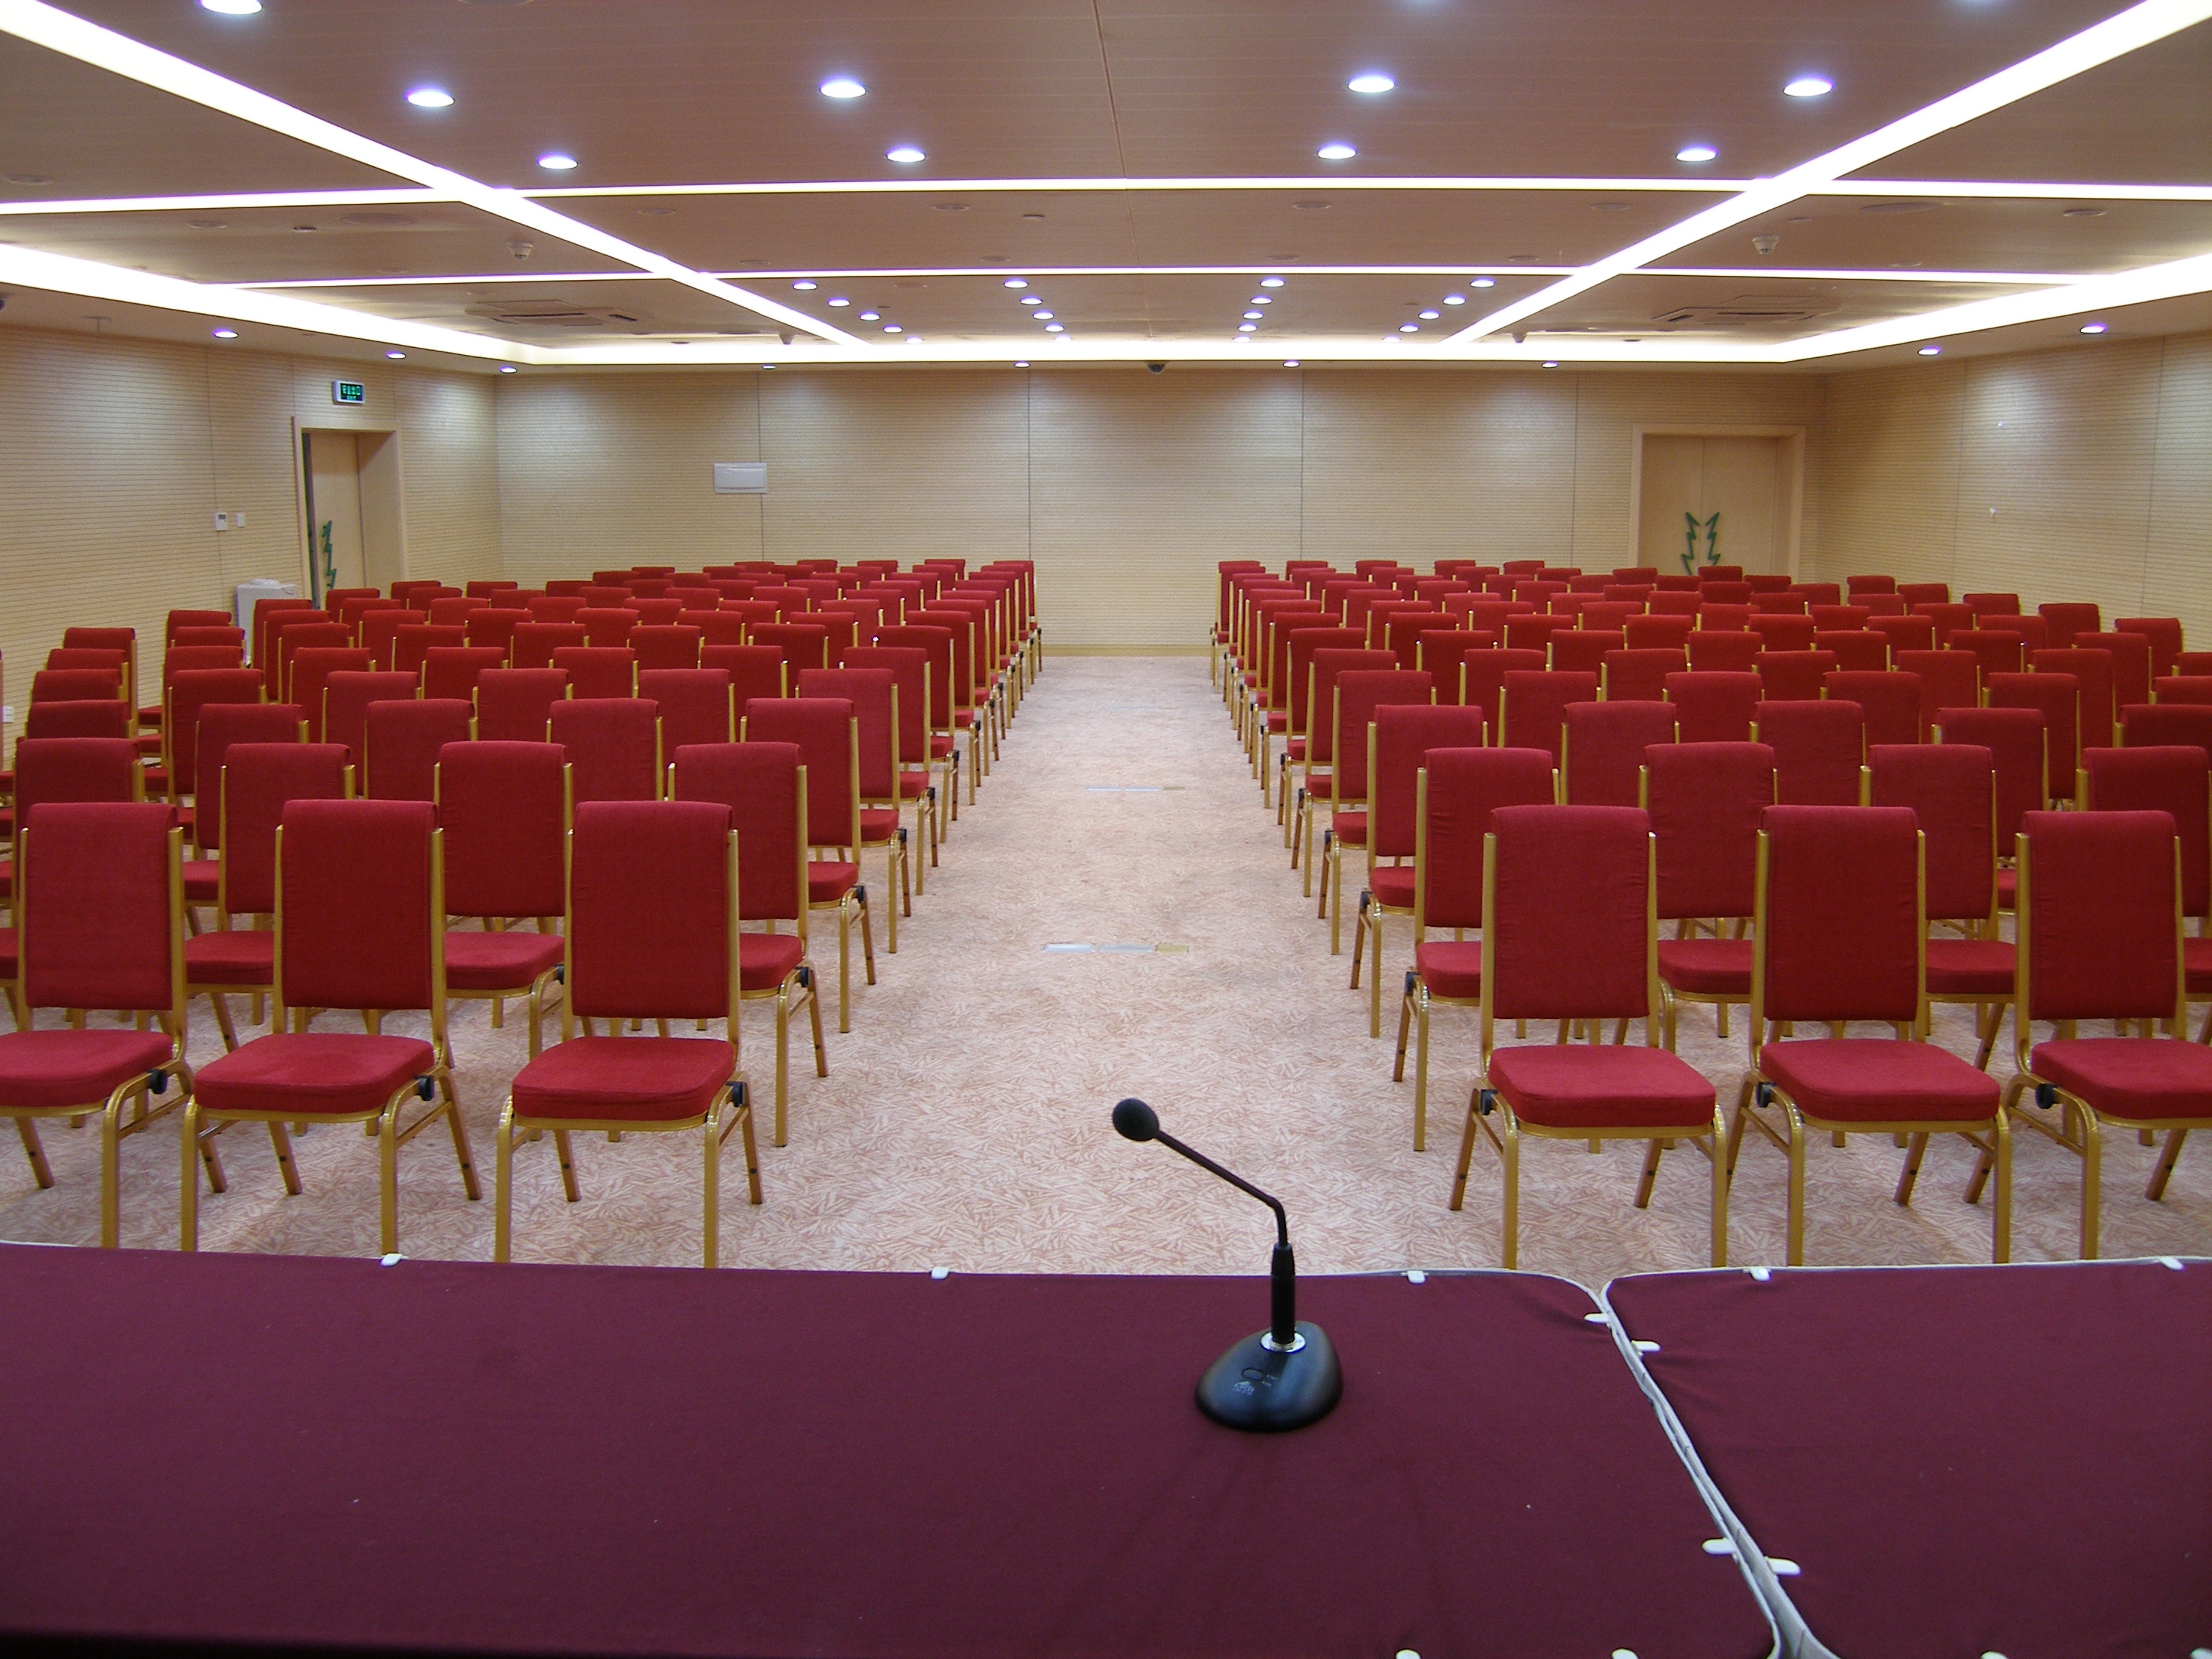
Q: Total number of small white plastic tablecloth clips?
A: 13